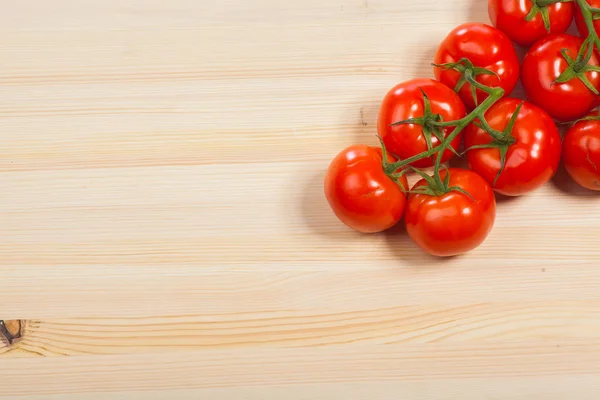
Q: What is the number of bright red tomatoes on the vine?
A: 9